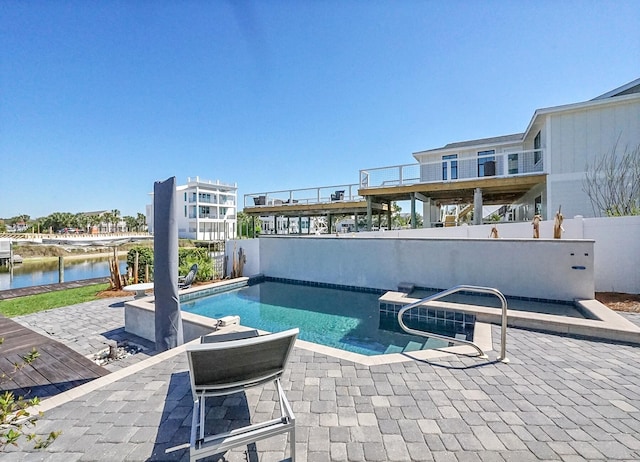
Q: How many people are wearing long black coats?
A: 0